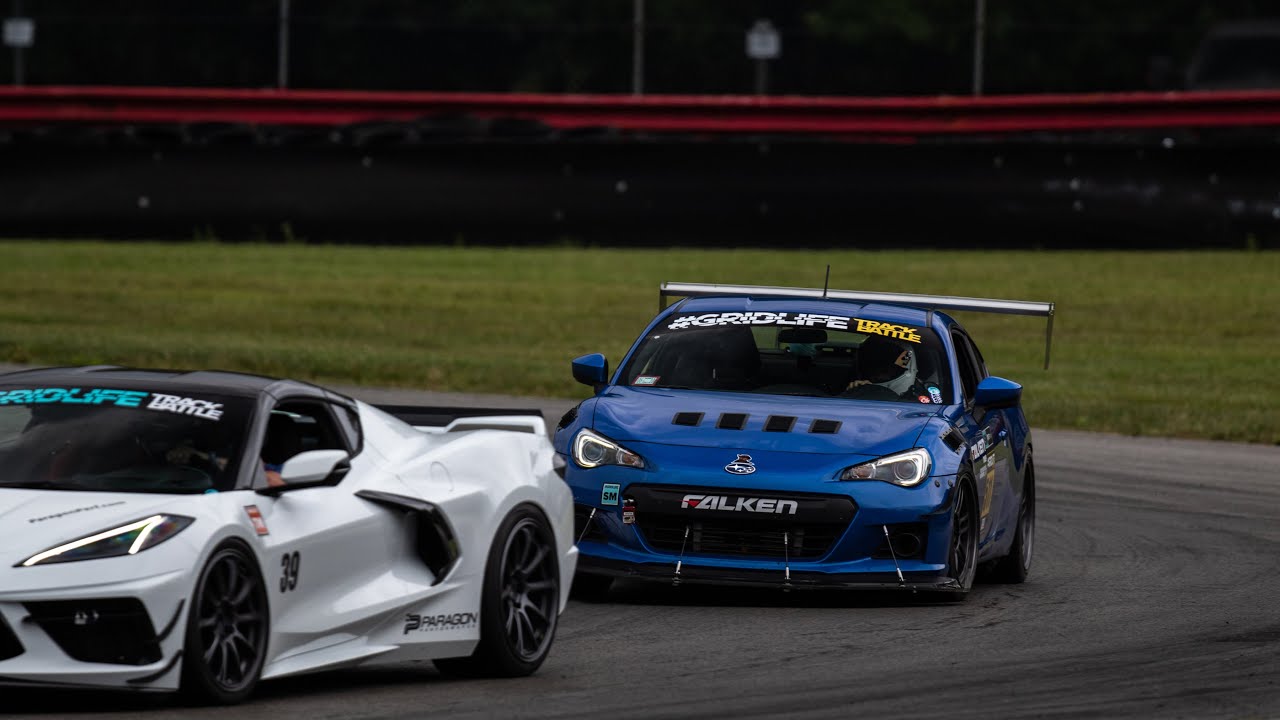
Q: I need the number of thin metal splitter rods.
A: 4